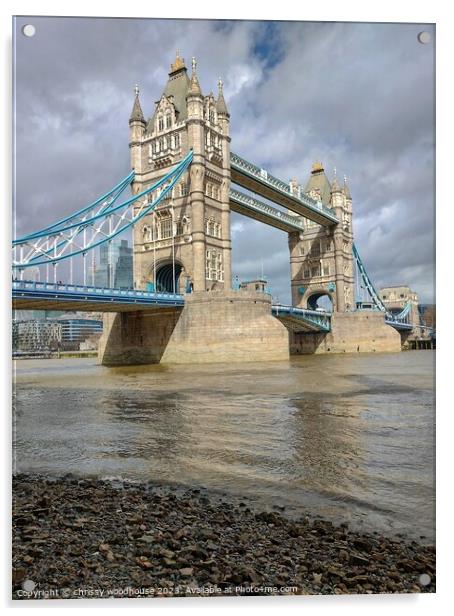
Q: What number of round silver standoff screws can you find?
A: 4